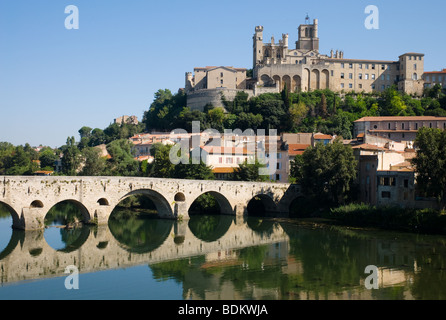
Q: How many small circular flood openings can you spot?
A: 3